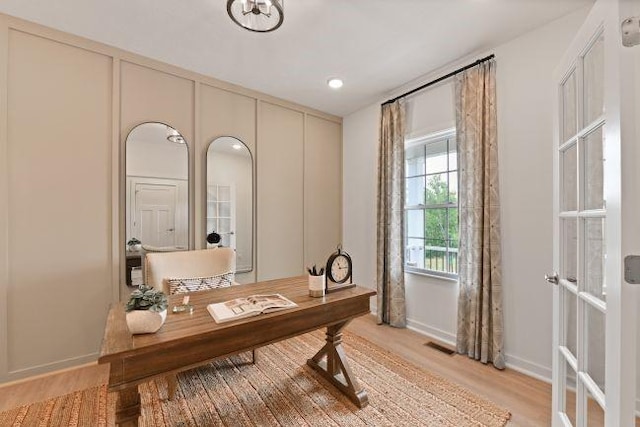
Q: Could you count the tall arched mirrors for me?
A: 2